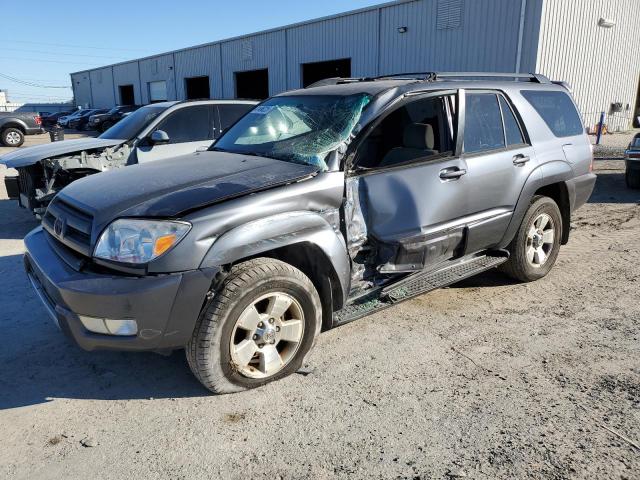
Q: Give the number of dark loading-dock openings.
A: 4